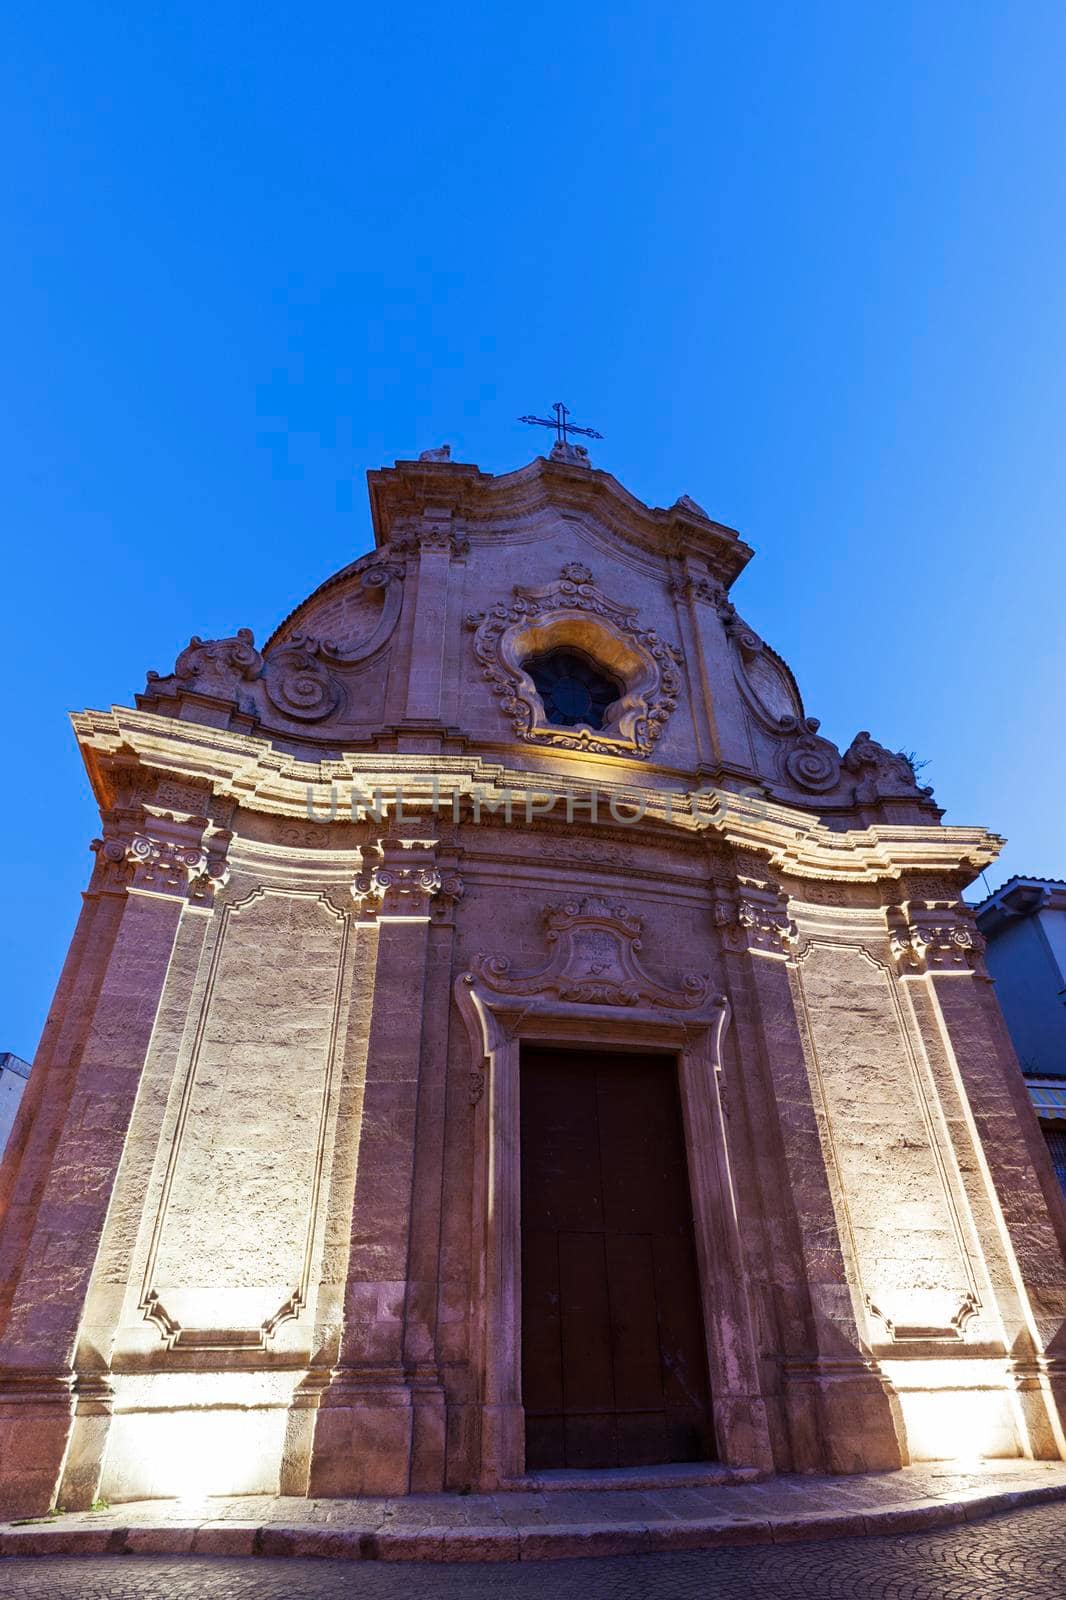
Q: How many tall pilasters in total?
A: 4